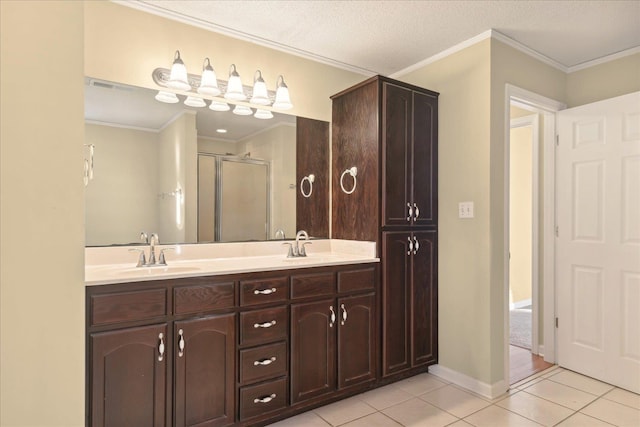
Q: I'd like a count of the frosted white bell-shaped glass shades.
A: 5